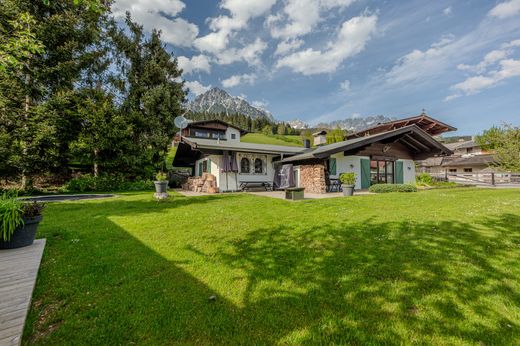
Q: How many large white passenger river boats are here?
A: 0